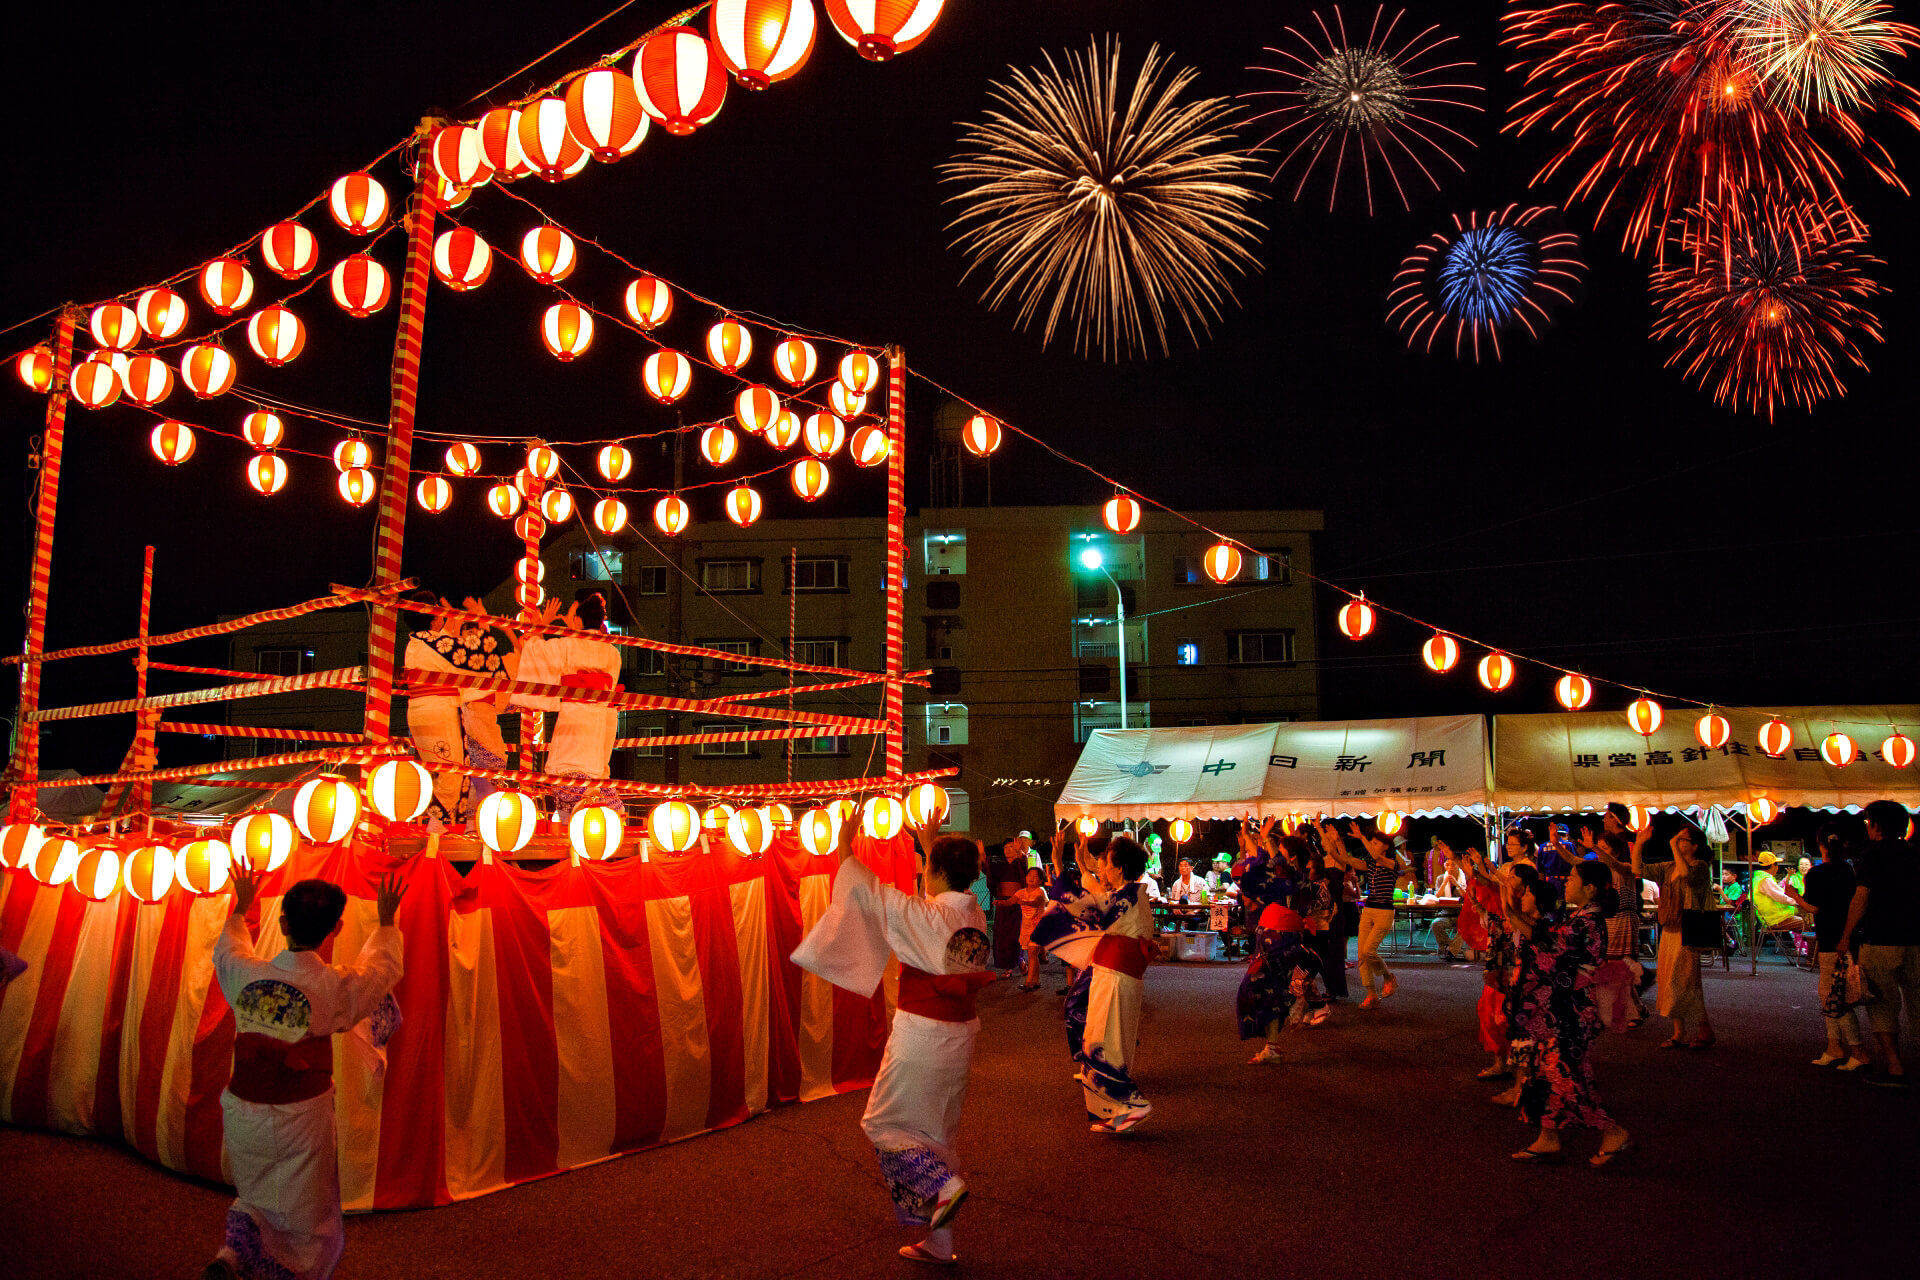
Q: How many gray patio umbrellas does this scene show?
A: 0